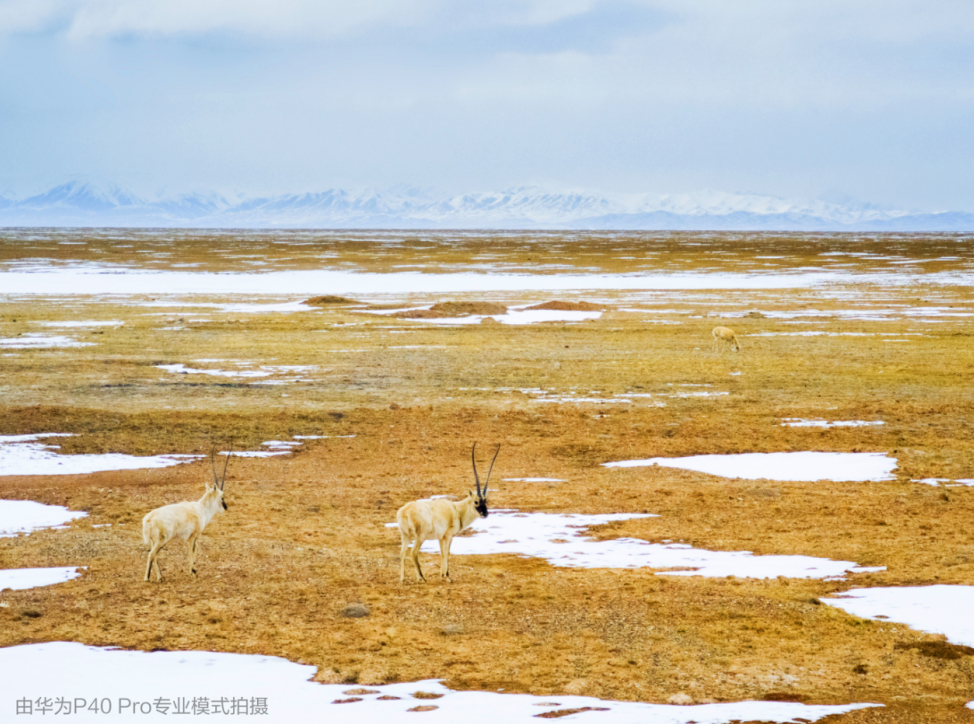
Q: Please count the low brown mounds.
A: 3